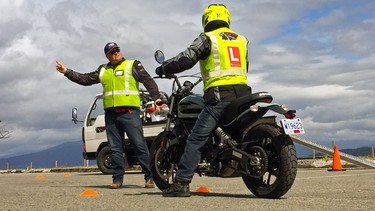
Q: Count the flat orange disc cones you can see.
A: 4